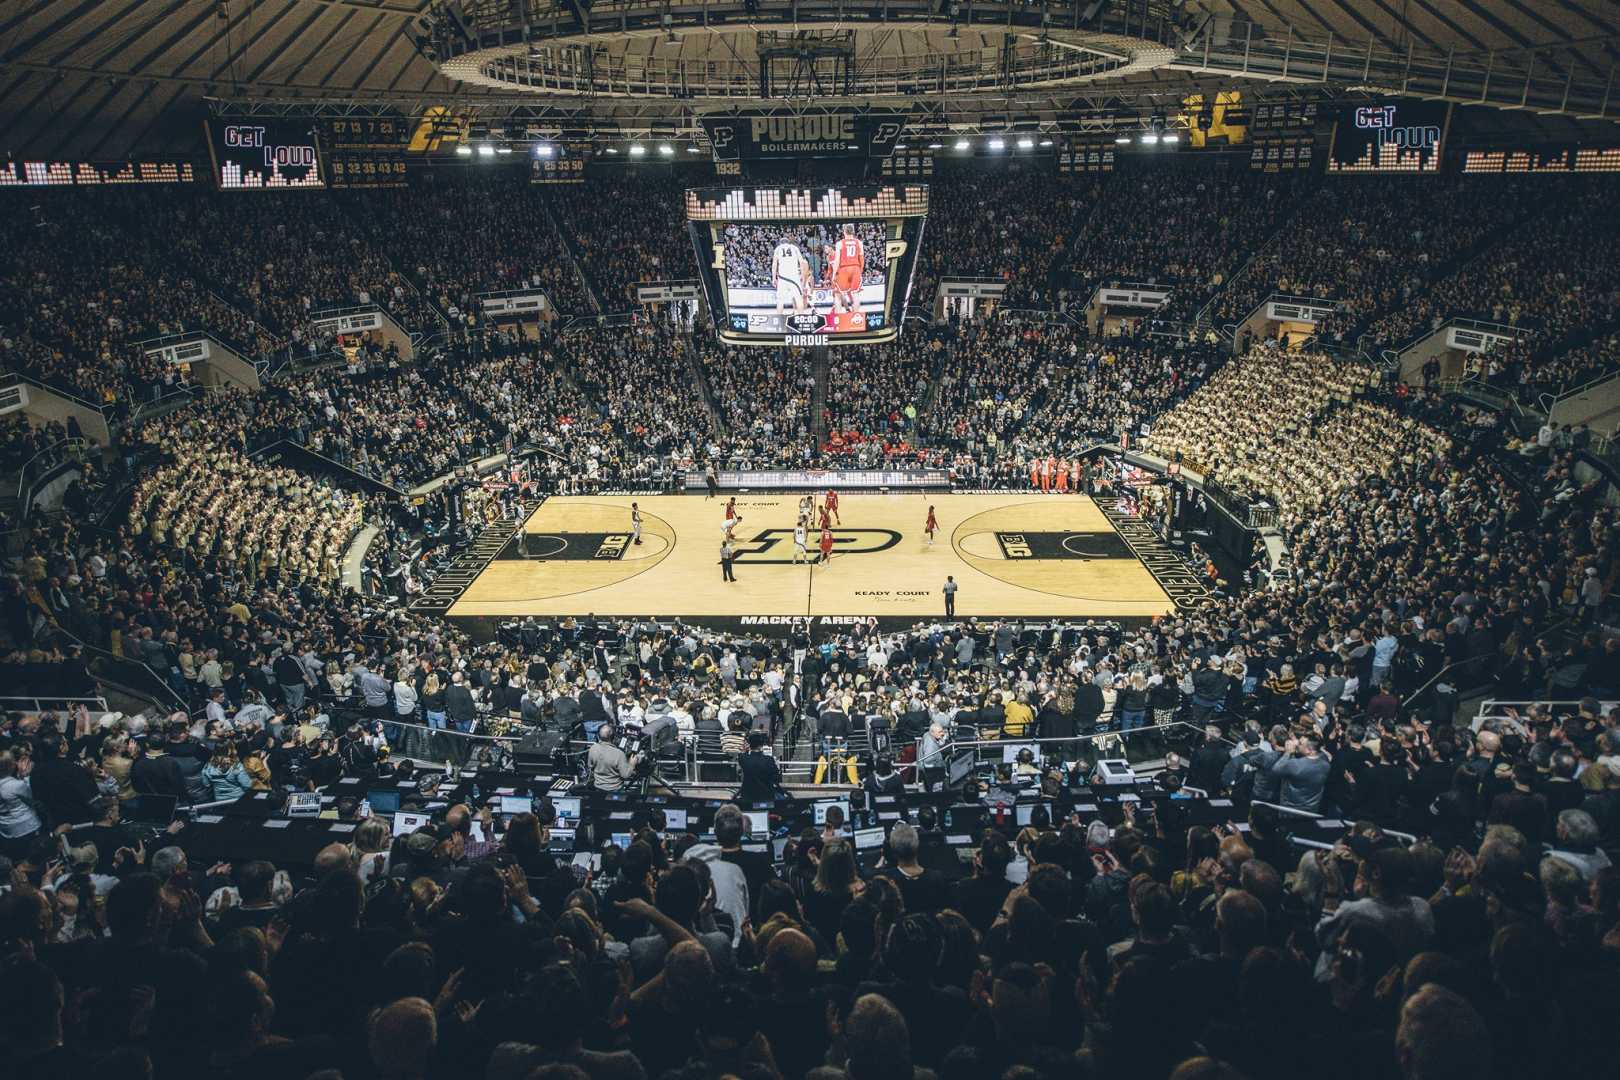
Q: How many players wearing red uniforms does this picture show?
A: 5